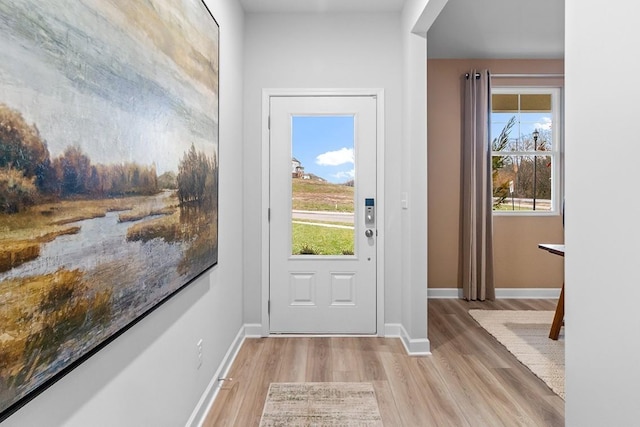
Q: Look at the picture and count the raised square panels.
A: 2